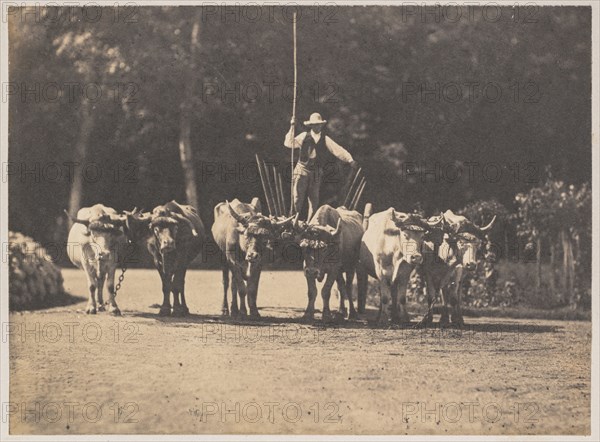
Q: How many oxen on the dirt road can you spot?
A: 6